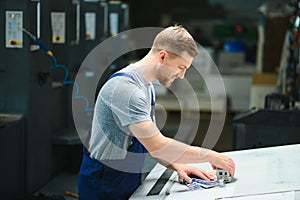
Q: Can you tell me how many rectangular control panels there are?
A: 4